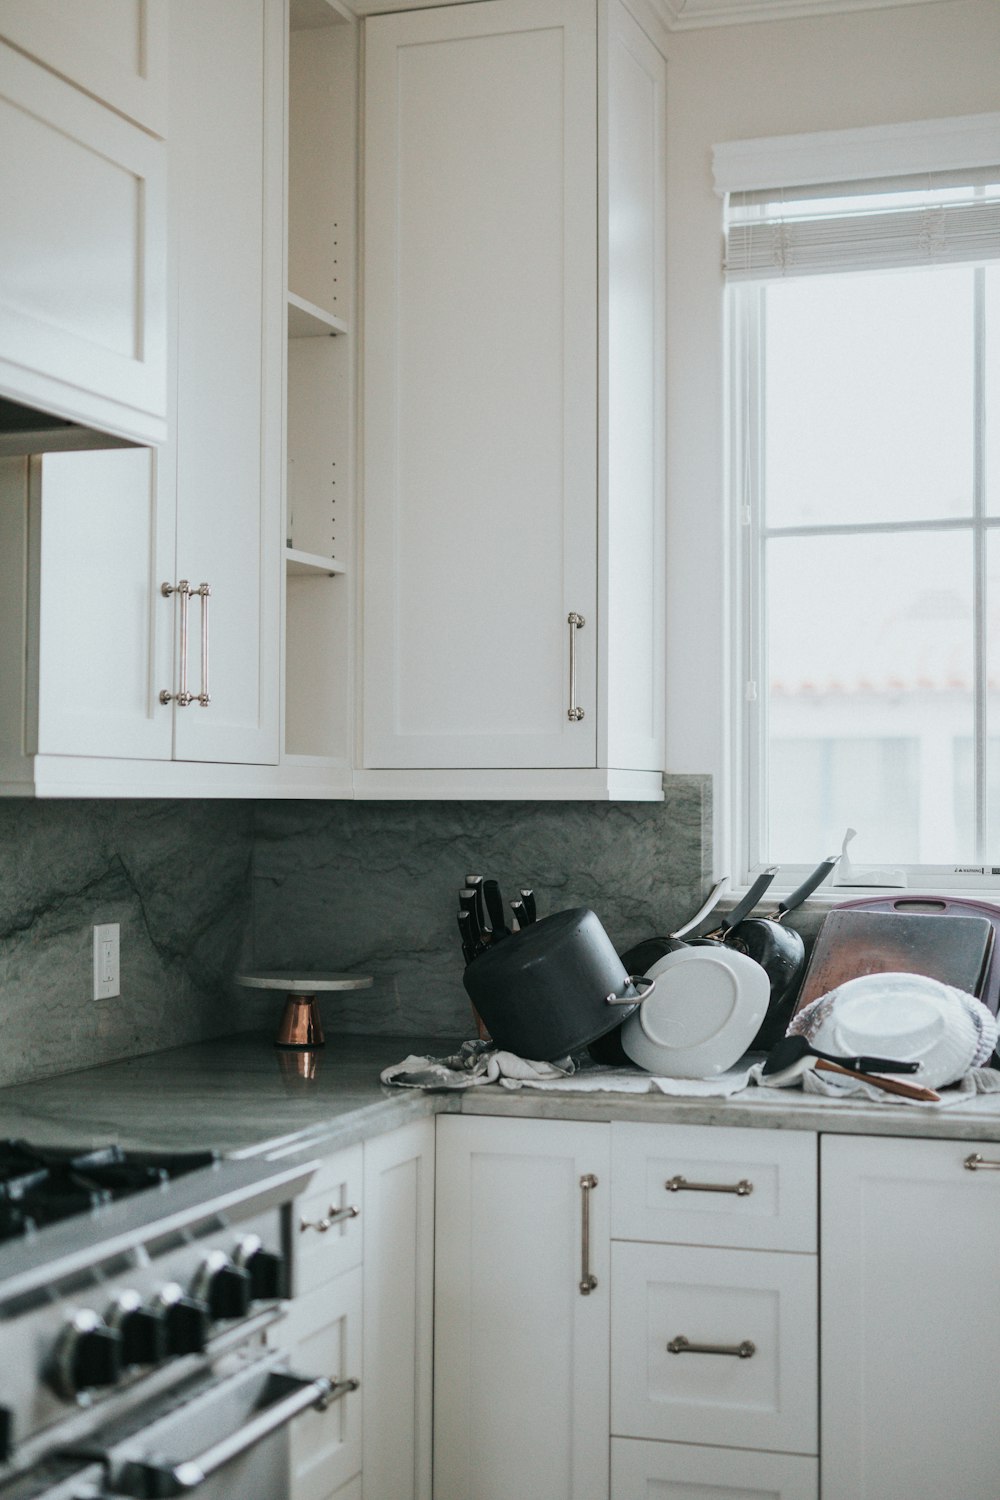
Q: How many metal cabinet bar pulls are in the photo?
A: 9